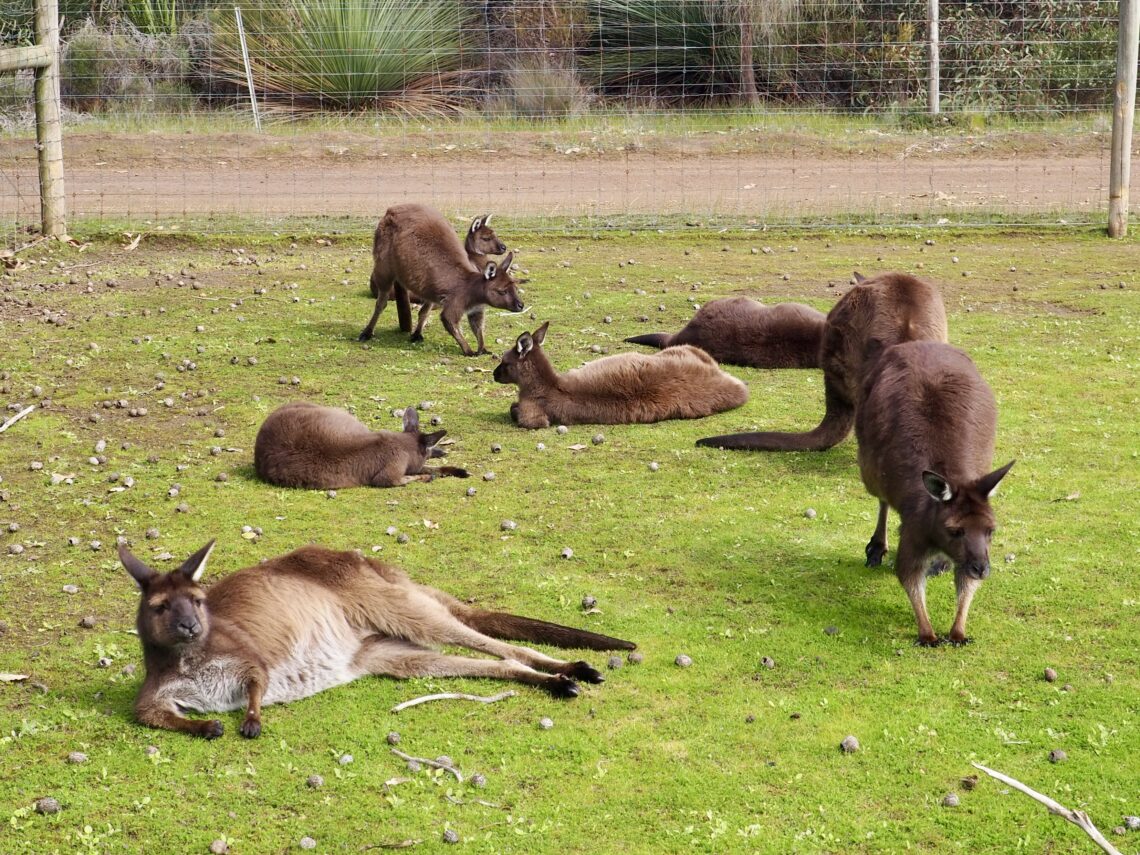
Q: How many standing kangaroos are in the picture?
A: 3